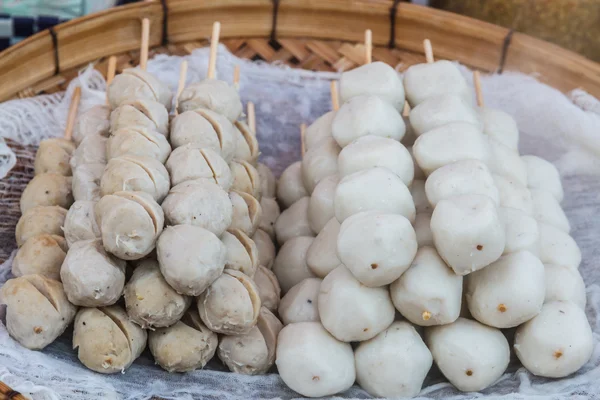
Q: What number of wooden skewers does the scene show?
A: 13